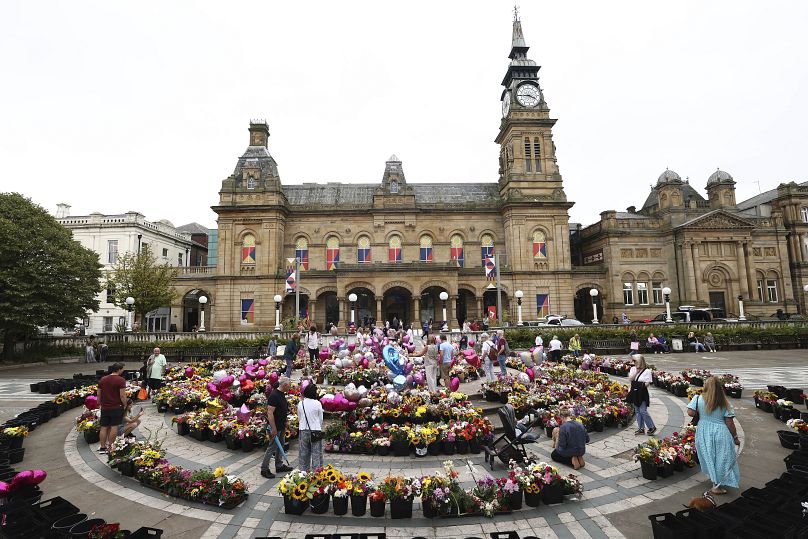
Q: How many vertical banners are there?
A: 2